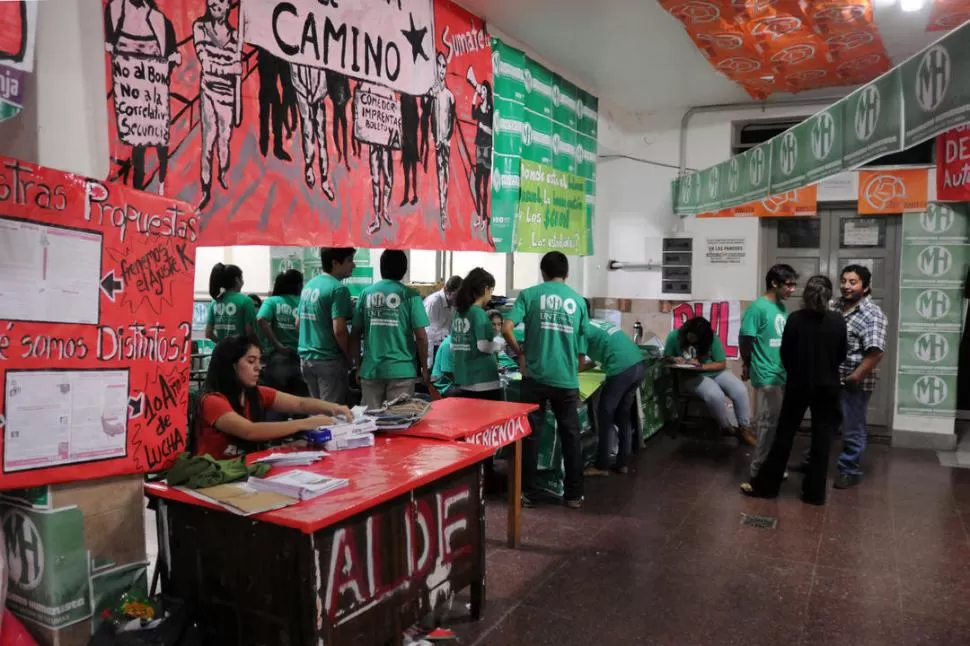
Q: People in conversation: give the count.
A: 3